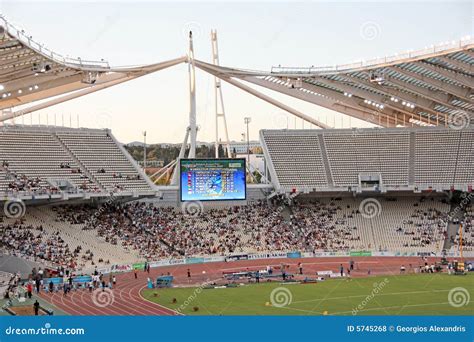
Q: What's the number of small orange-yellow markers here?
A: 2